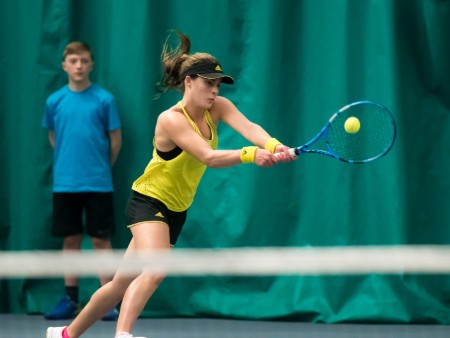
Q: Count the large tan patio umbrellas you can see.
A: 0